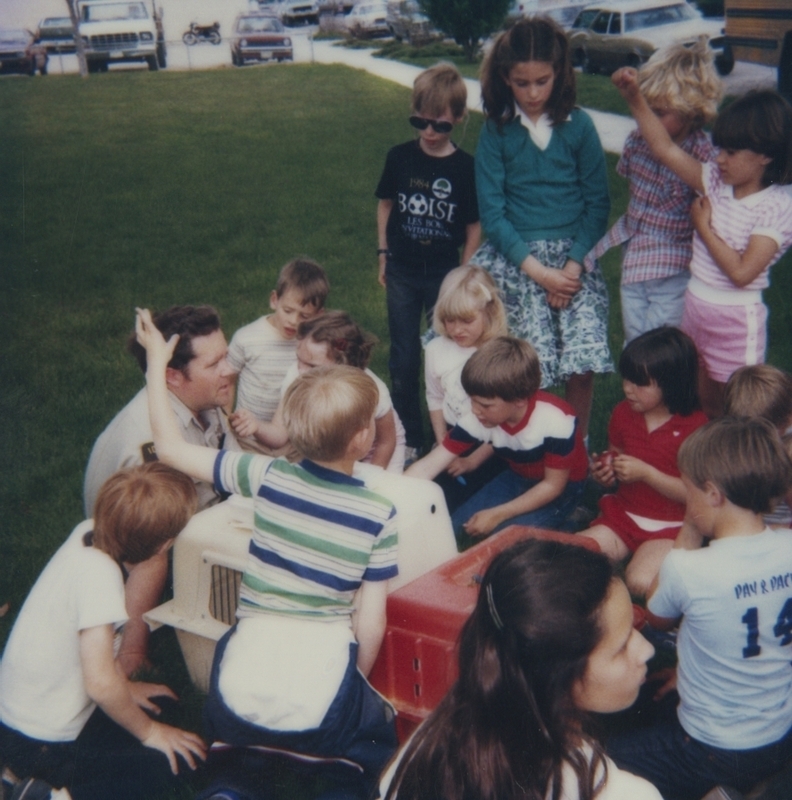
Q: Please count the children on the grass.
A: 14